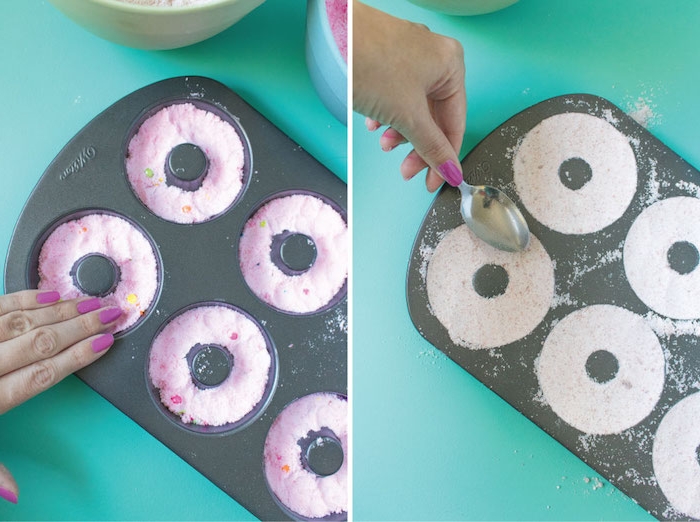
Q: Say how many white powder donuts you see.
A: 5